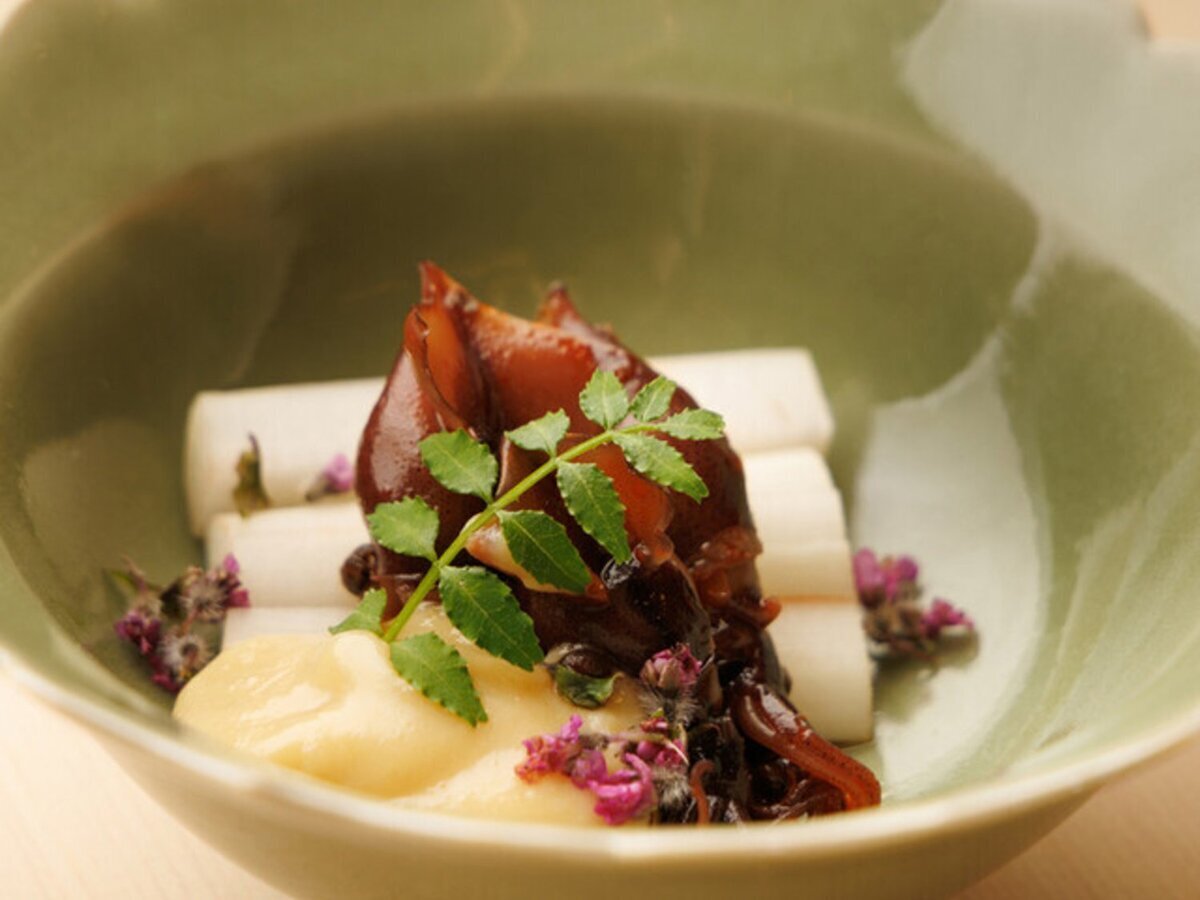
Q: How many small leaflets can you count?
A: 12